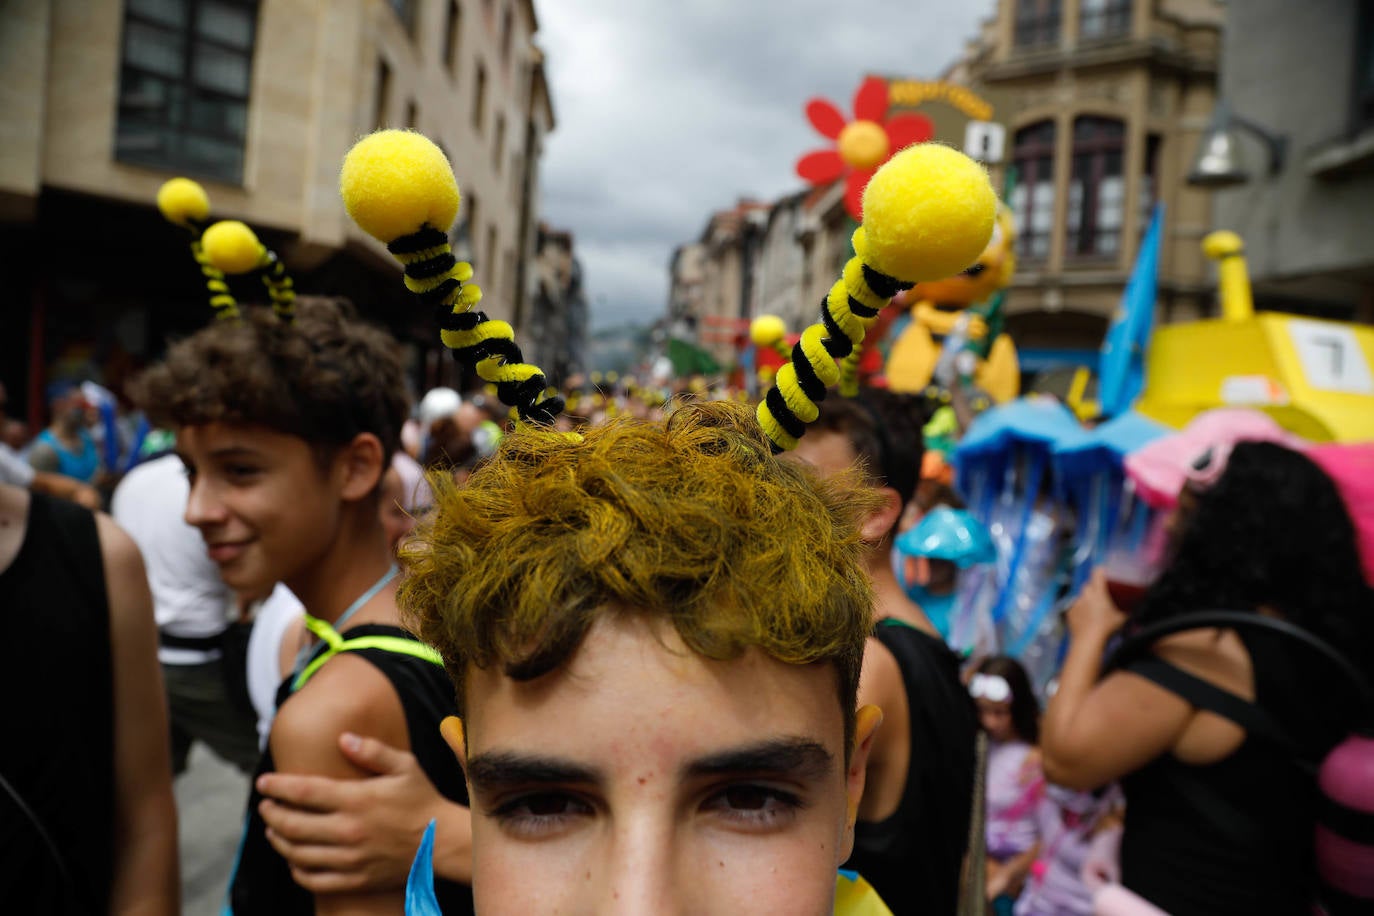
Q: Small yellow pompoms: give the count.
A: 3